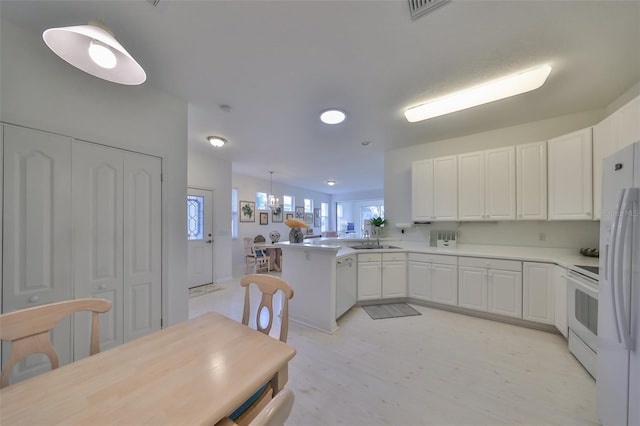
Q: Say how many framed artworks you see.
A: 7